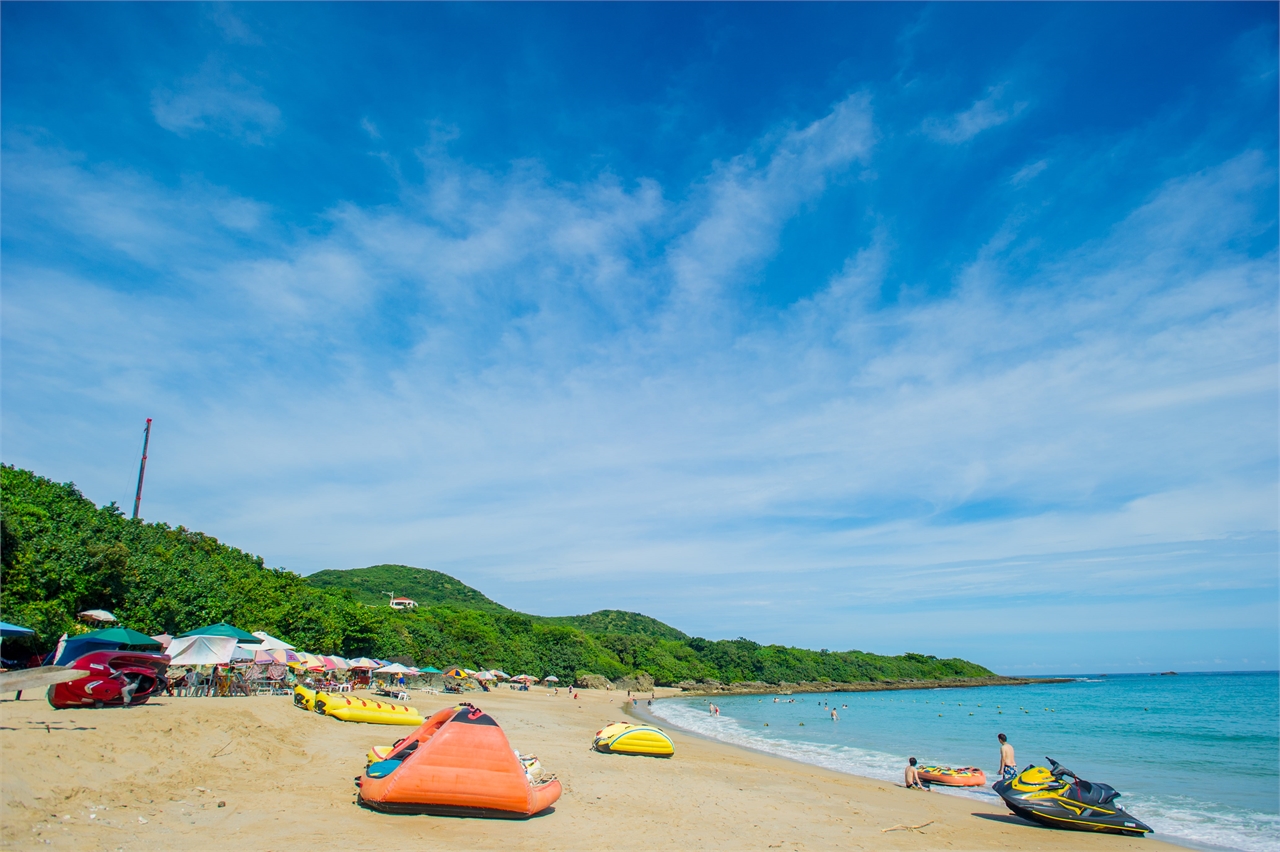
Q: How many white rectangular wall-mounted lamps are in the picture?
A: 0